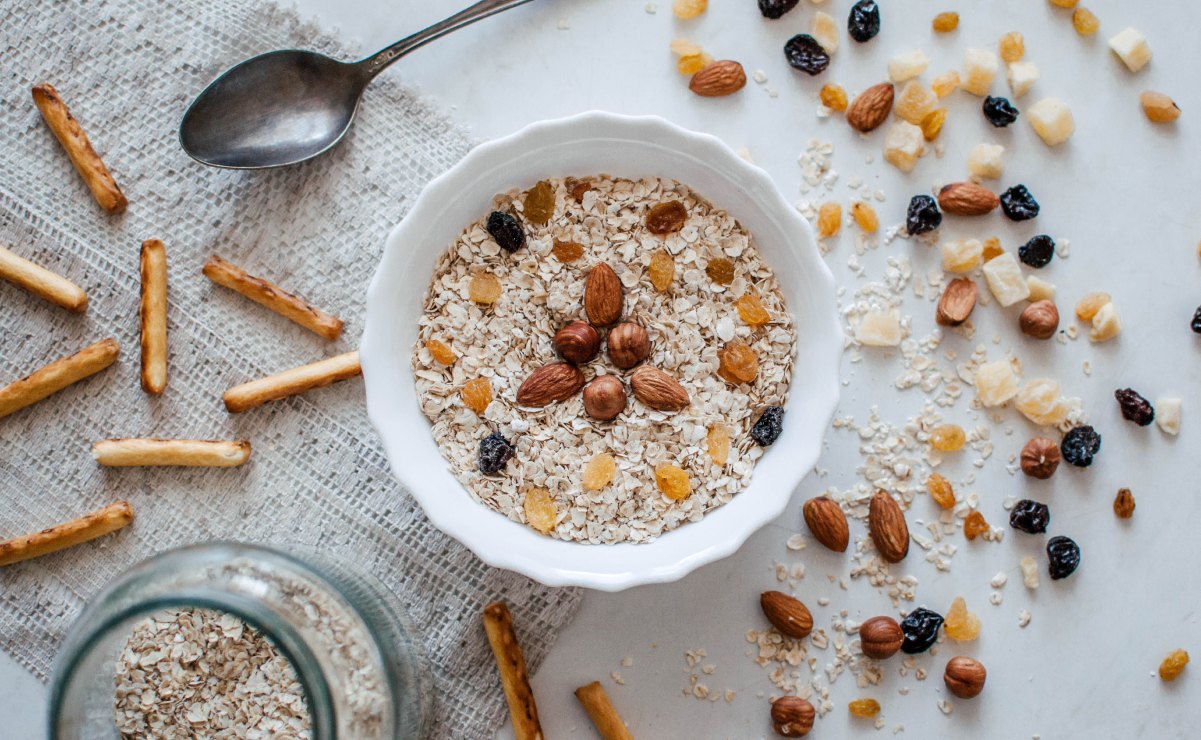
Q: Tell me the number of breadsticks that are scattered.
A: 10